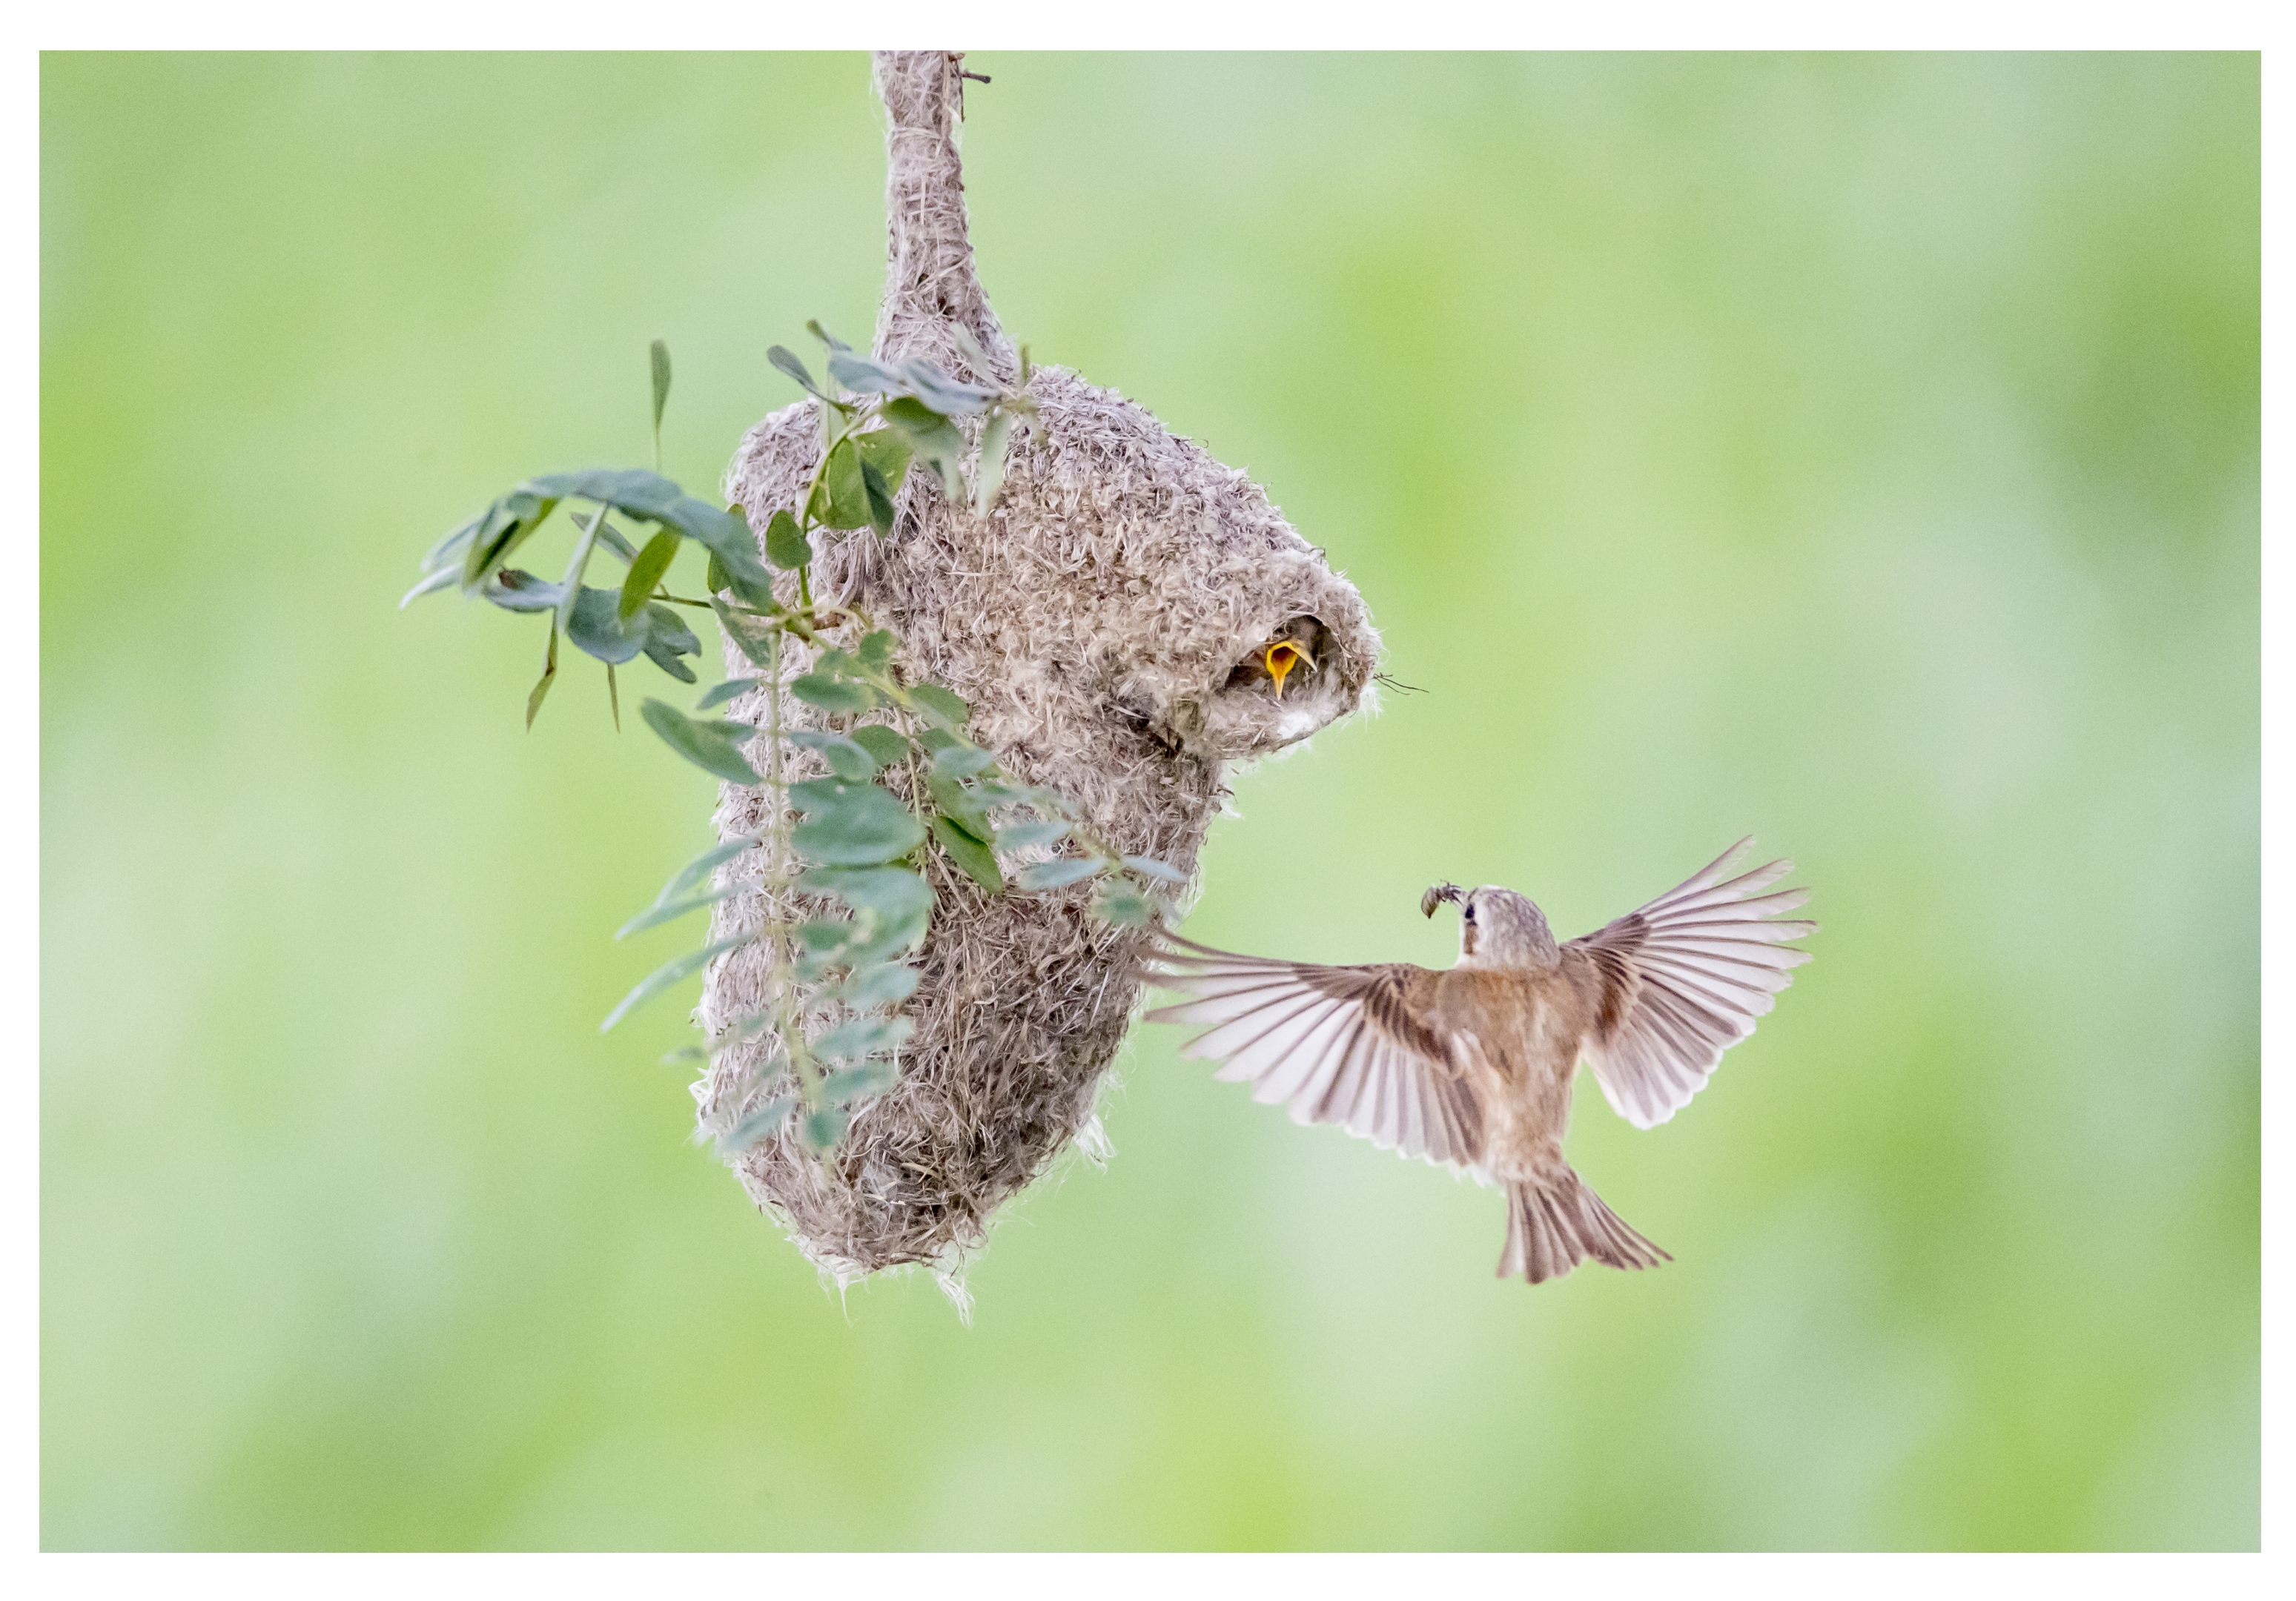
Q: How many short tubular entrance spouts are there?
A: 1